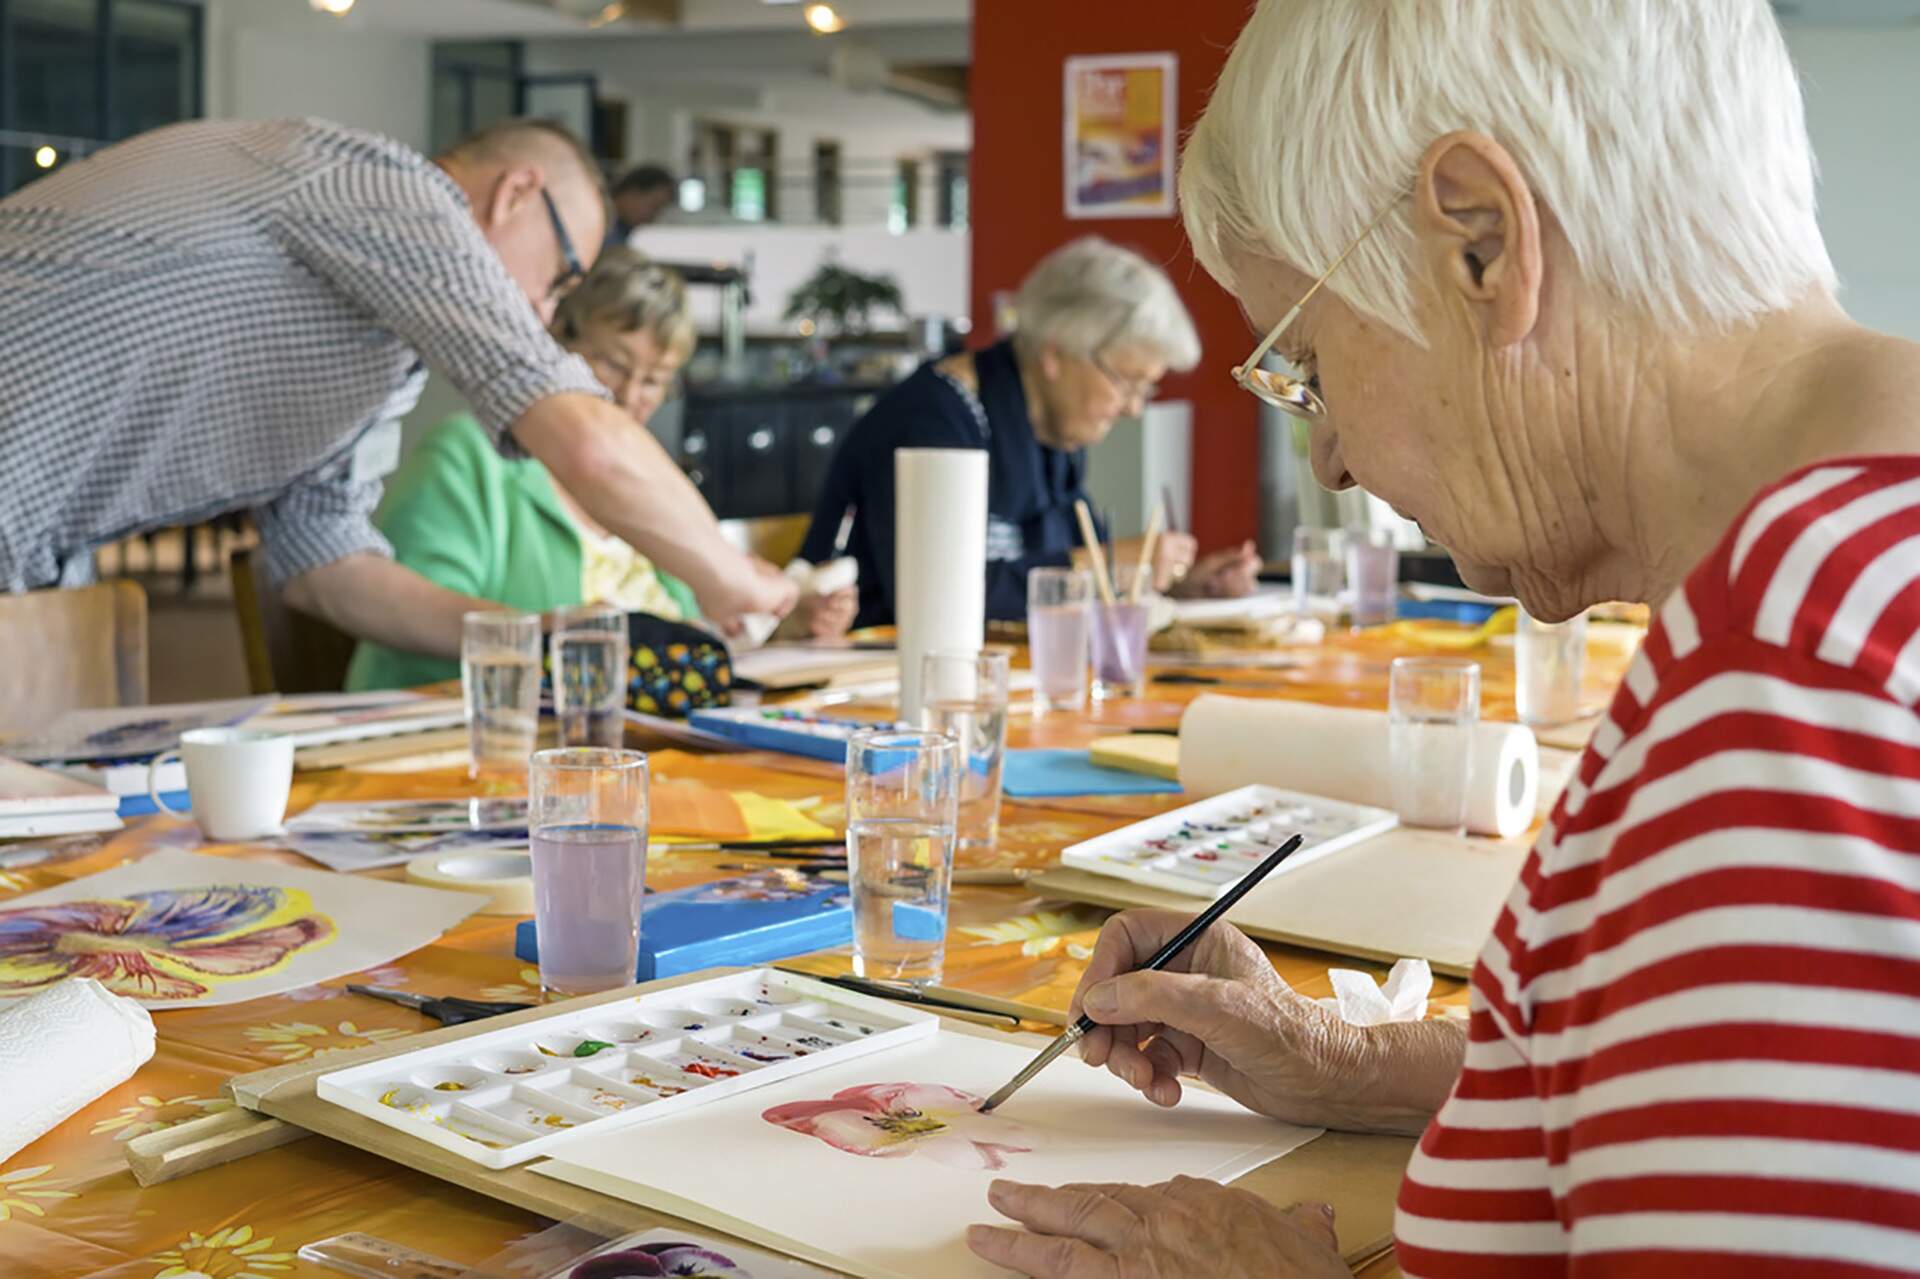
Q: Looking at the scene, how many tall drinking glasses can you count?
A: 11